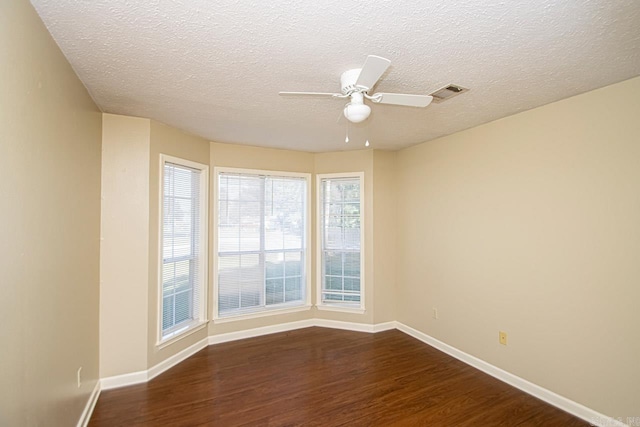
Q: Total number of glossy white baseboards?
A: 7